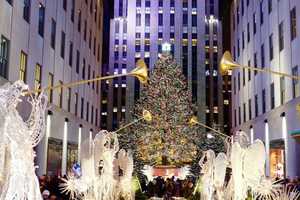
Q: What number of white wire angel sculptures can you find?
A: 5